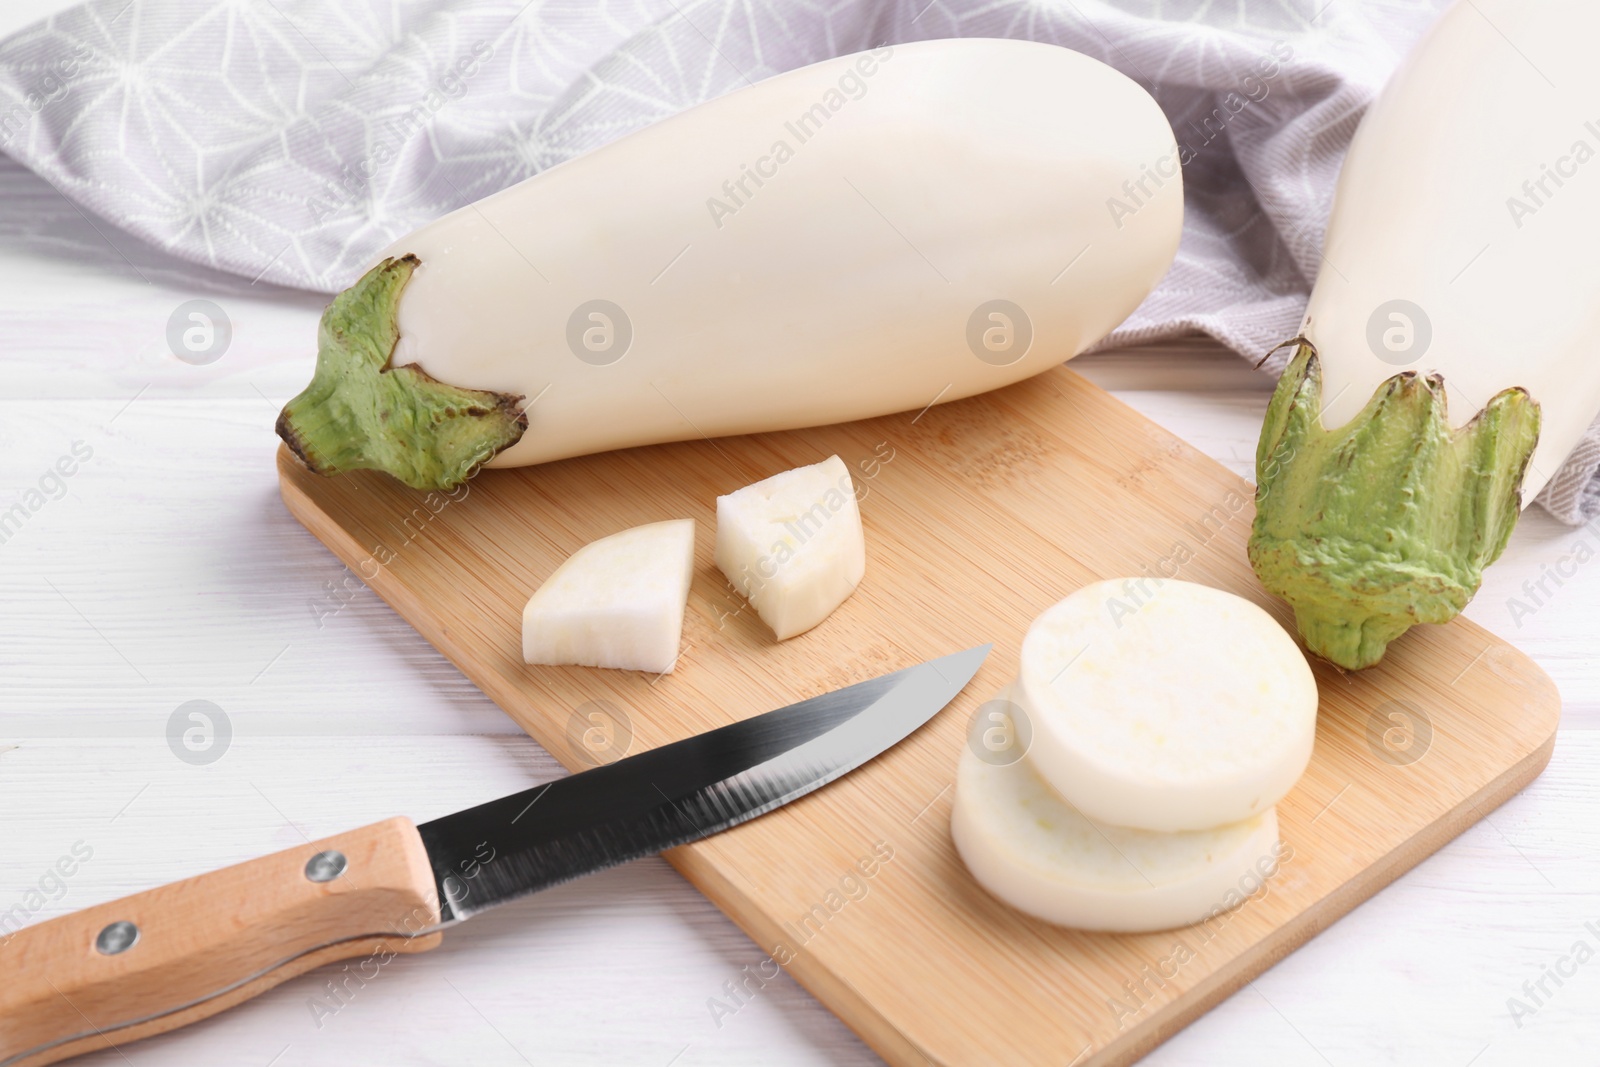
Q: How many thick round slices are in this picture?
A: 2